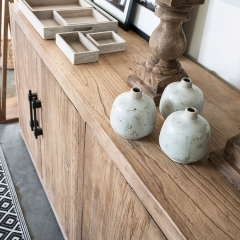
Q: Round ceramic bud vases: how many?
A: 3